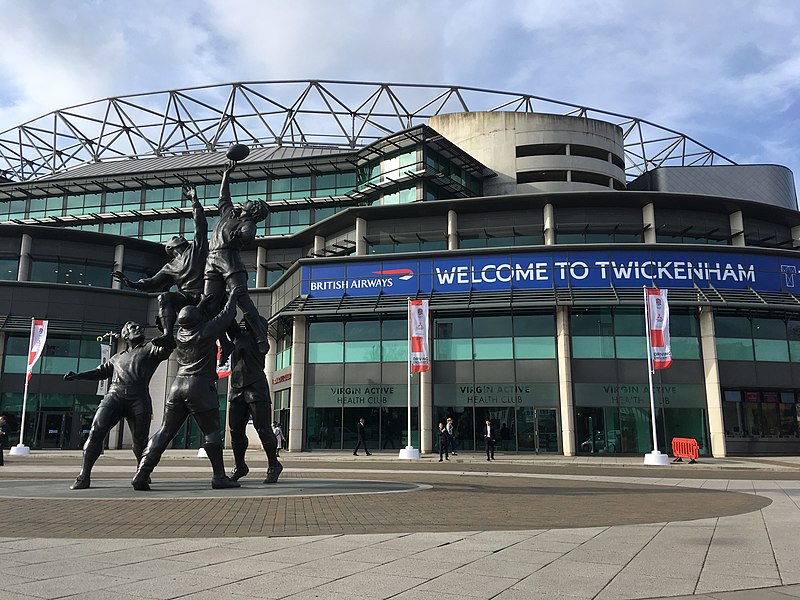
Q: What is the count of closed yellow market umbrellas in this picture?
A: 0